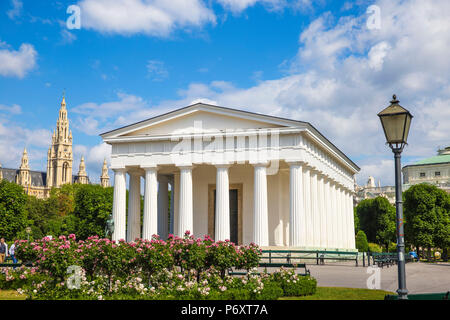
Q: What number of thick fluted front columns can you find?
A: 6